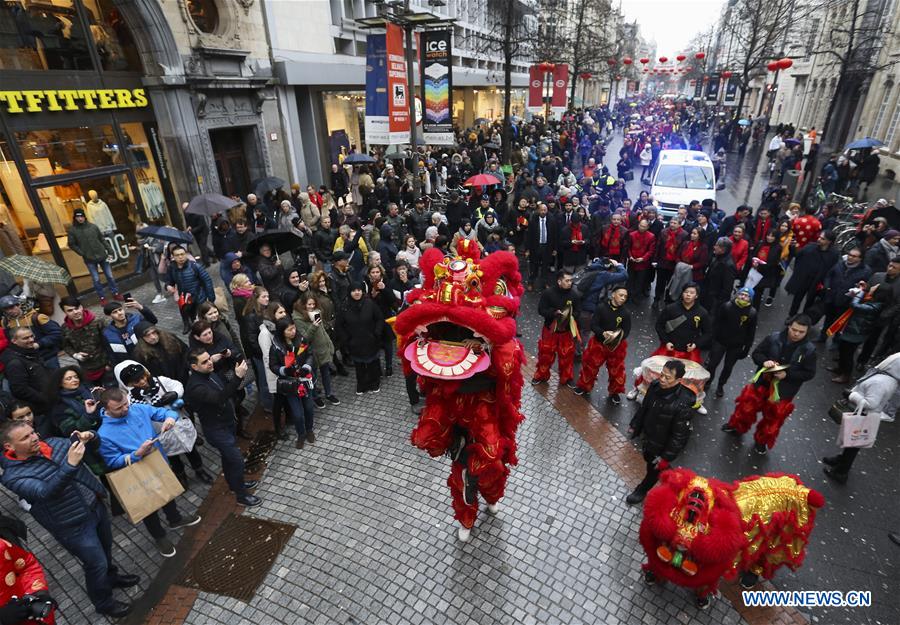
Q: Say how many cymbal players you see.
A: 3